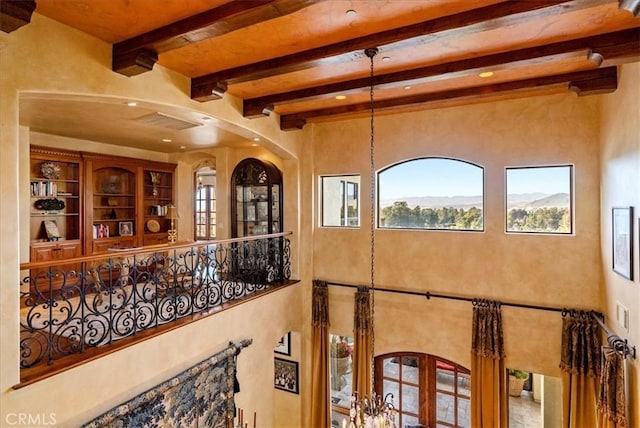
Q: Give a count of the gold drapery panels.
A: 5